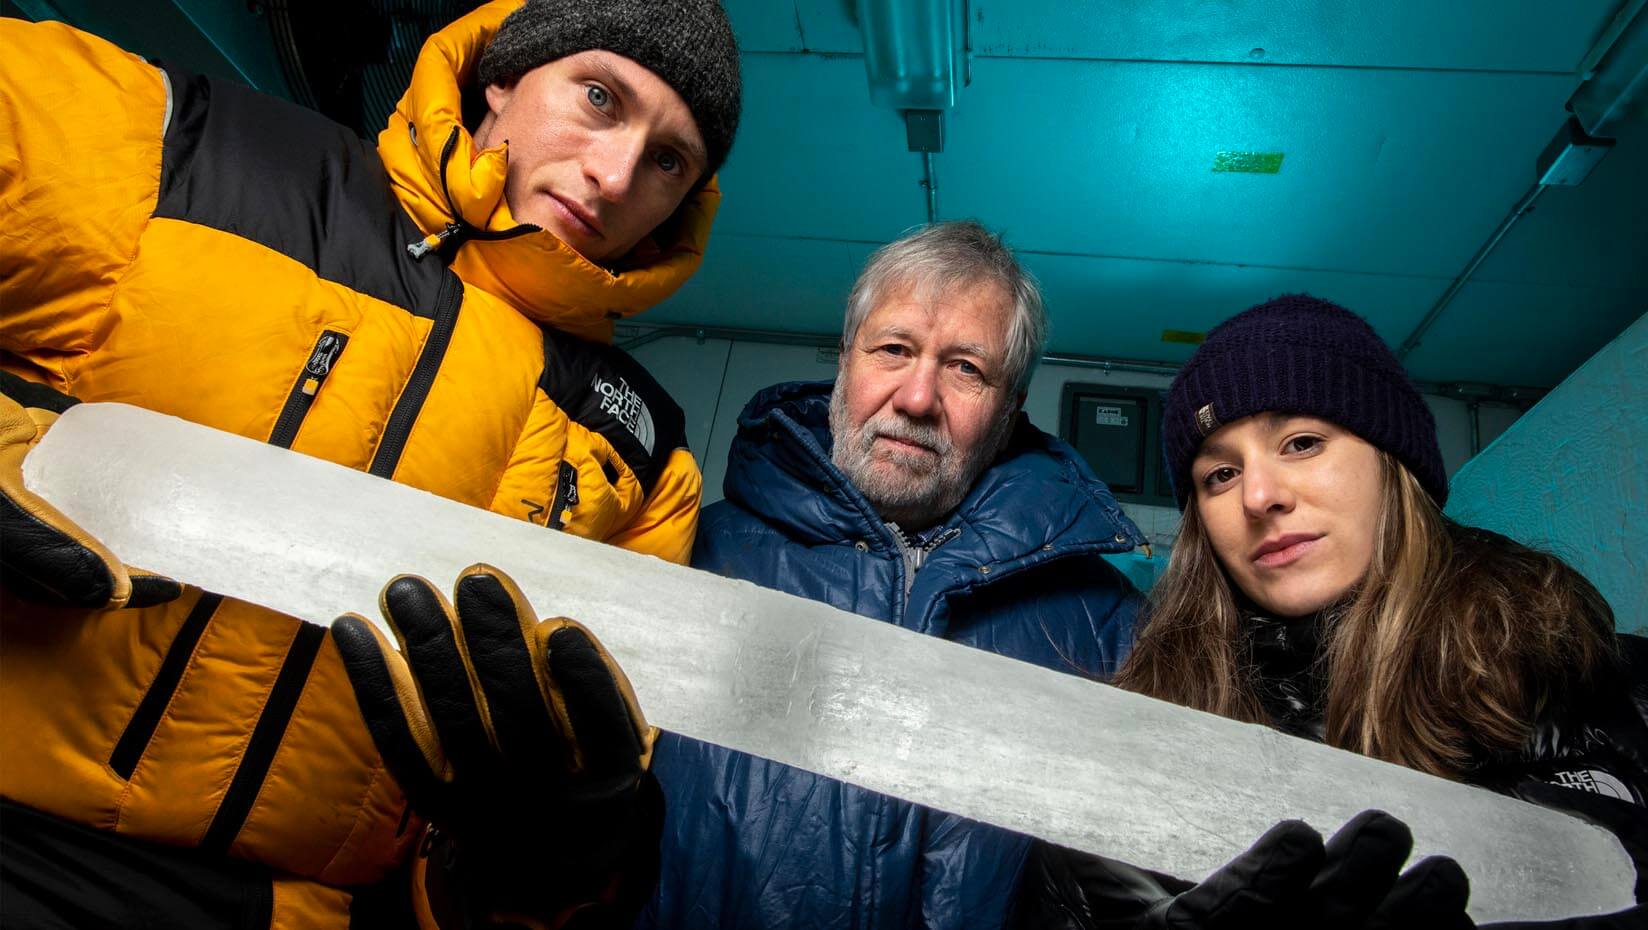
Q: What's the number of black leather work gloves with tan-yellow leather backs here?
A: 2